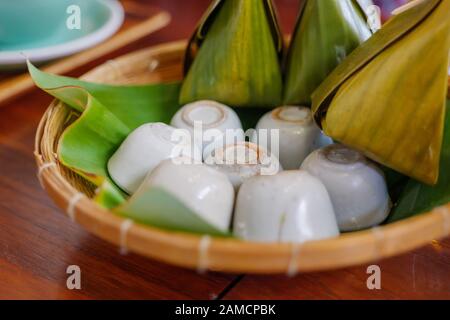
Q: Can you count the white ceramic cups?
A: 7